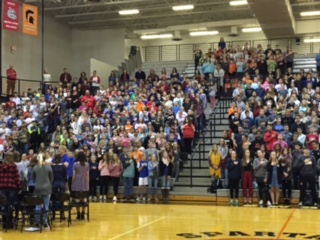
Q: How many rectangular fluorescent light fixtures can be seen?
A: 8